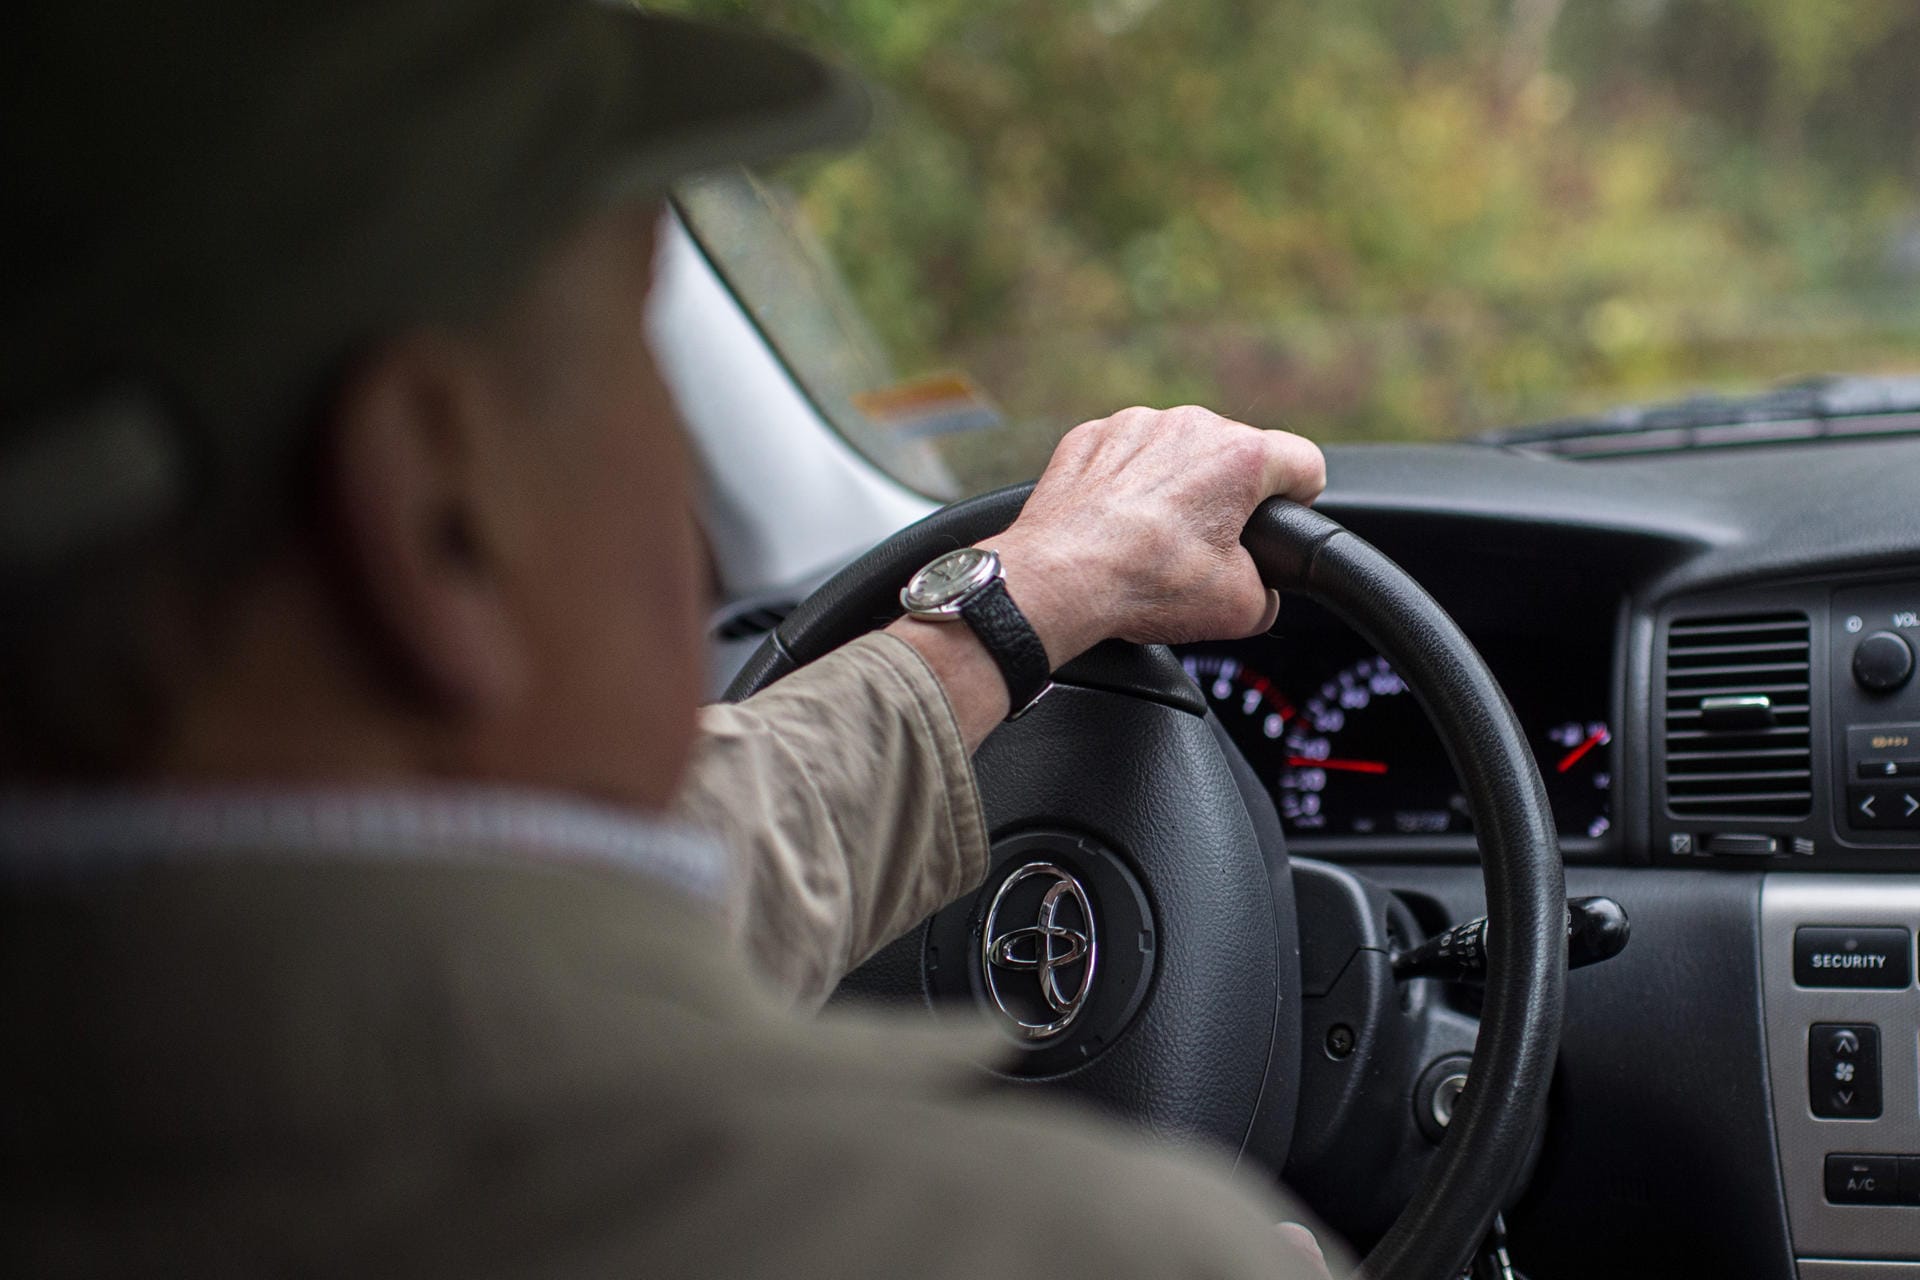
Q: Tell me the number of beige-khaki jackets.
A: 1